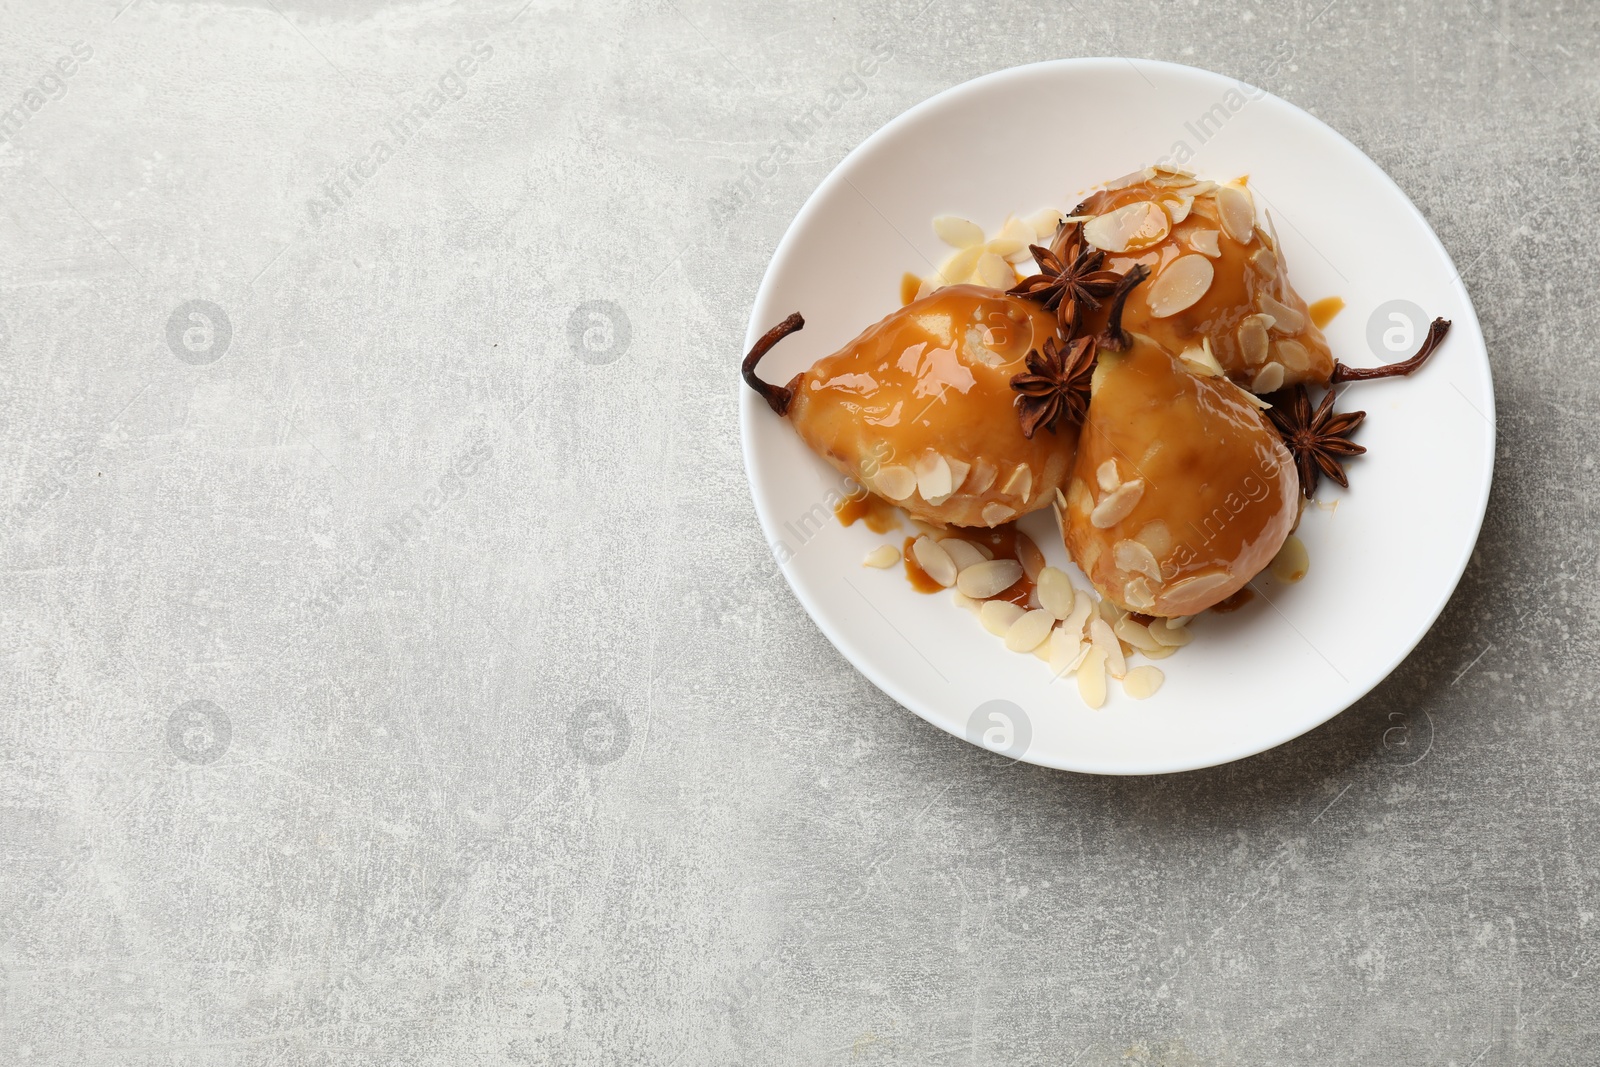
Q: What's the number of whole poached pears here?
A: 3